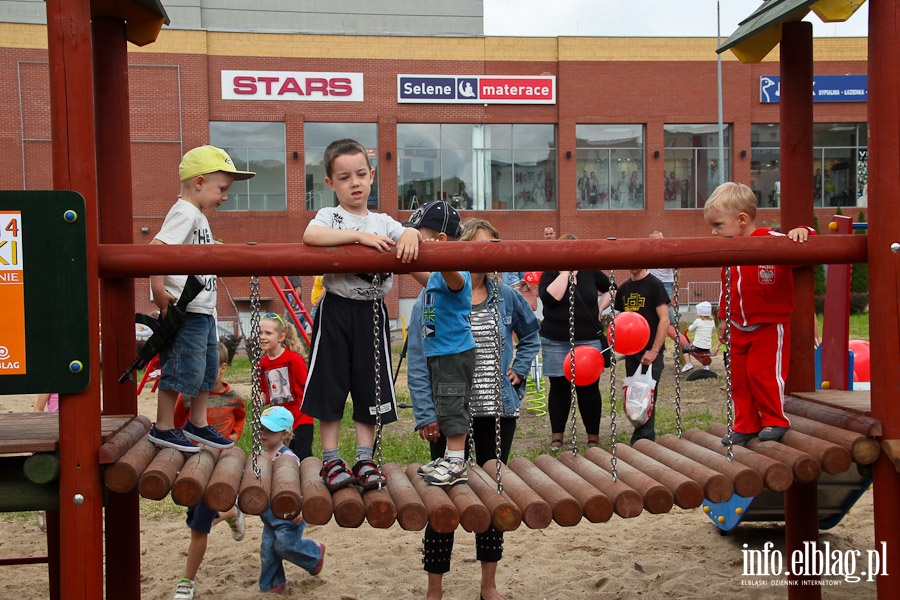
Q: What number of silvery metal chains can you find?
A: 9